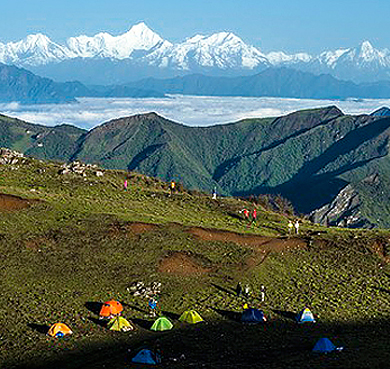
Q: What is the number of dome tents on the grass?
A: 9